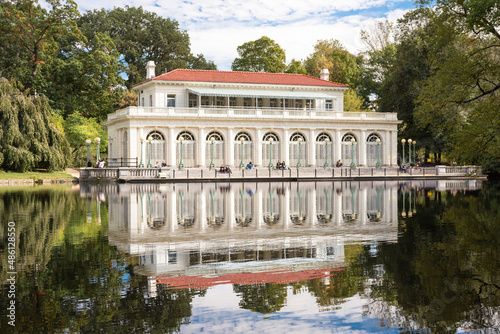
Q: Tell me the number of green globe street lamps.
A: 15